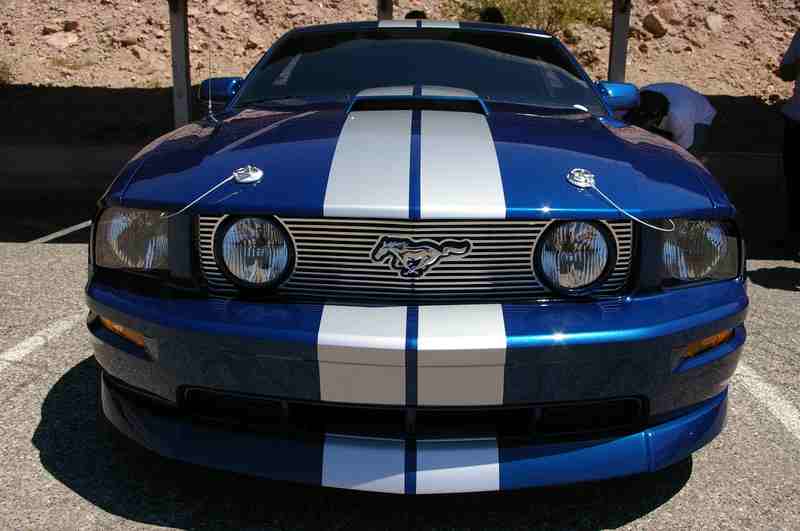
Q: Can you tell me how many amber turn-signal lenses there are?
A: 2